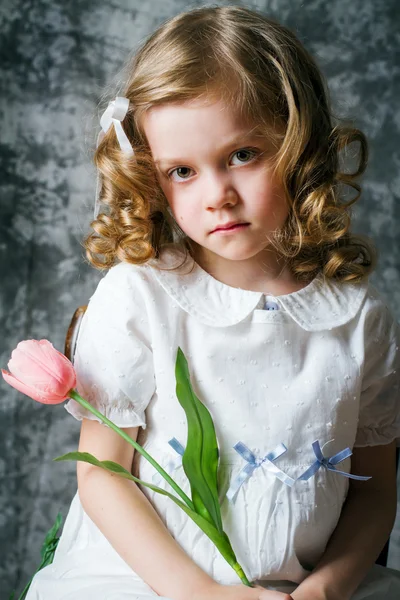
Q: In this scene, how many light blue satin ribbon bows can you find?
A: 3